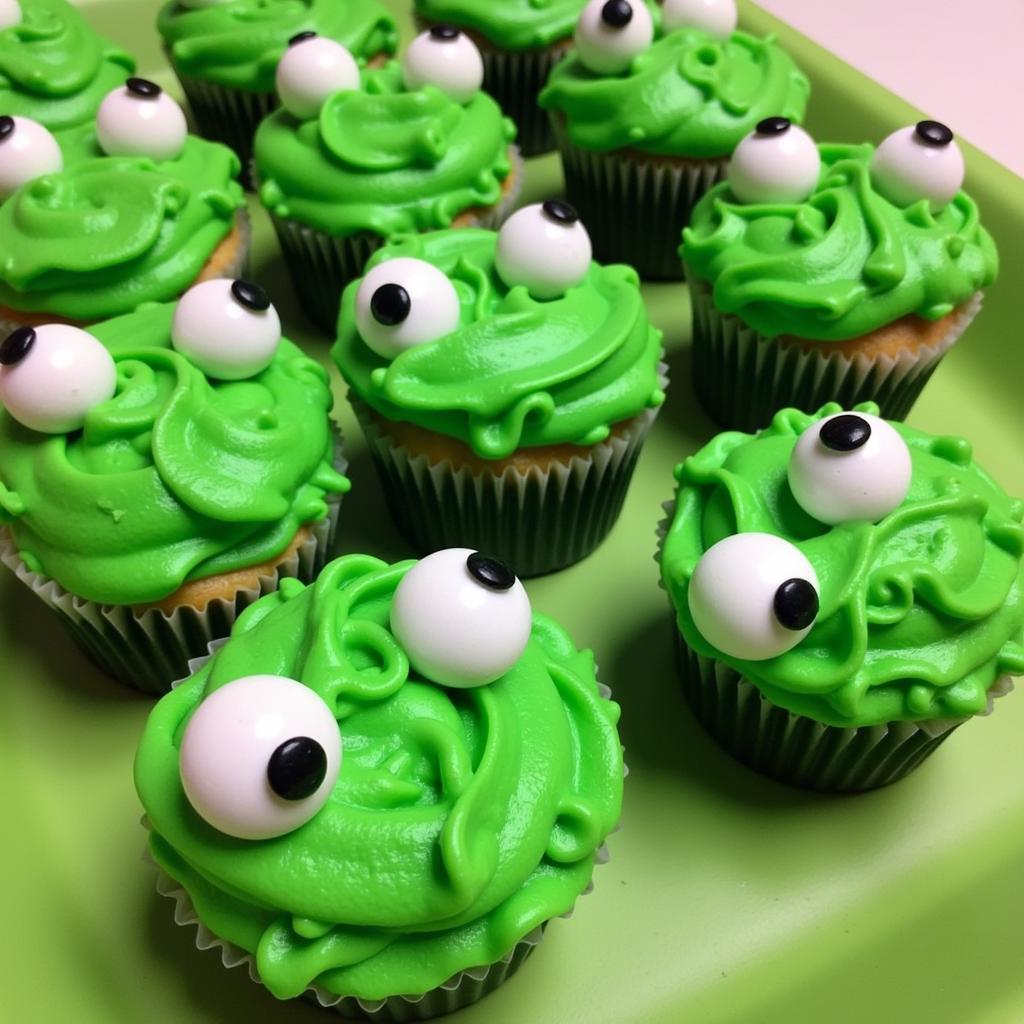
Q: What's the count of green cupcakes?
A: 11